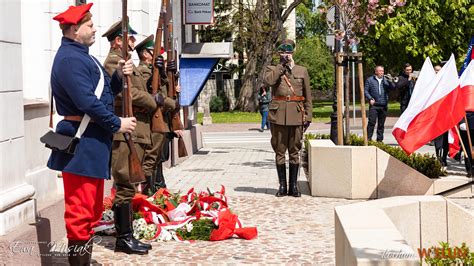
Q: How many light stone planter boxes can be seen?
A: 2